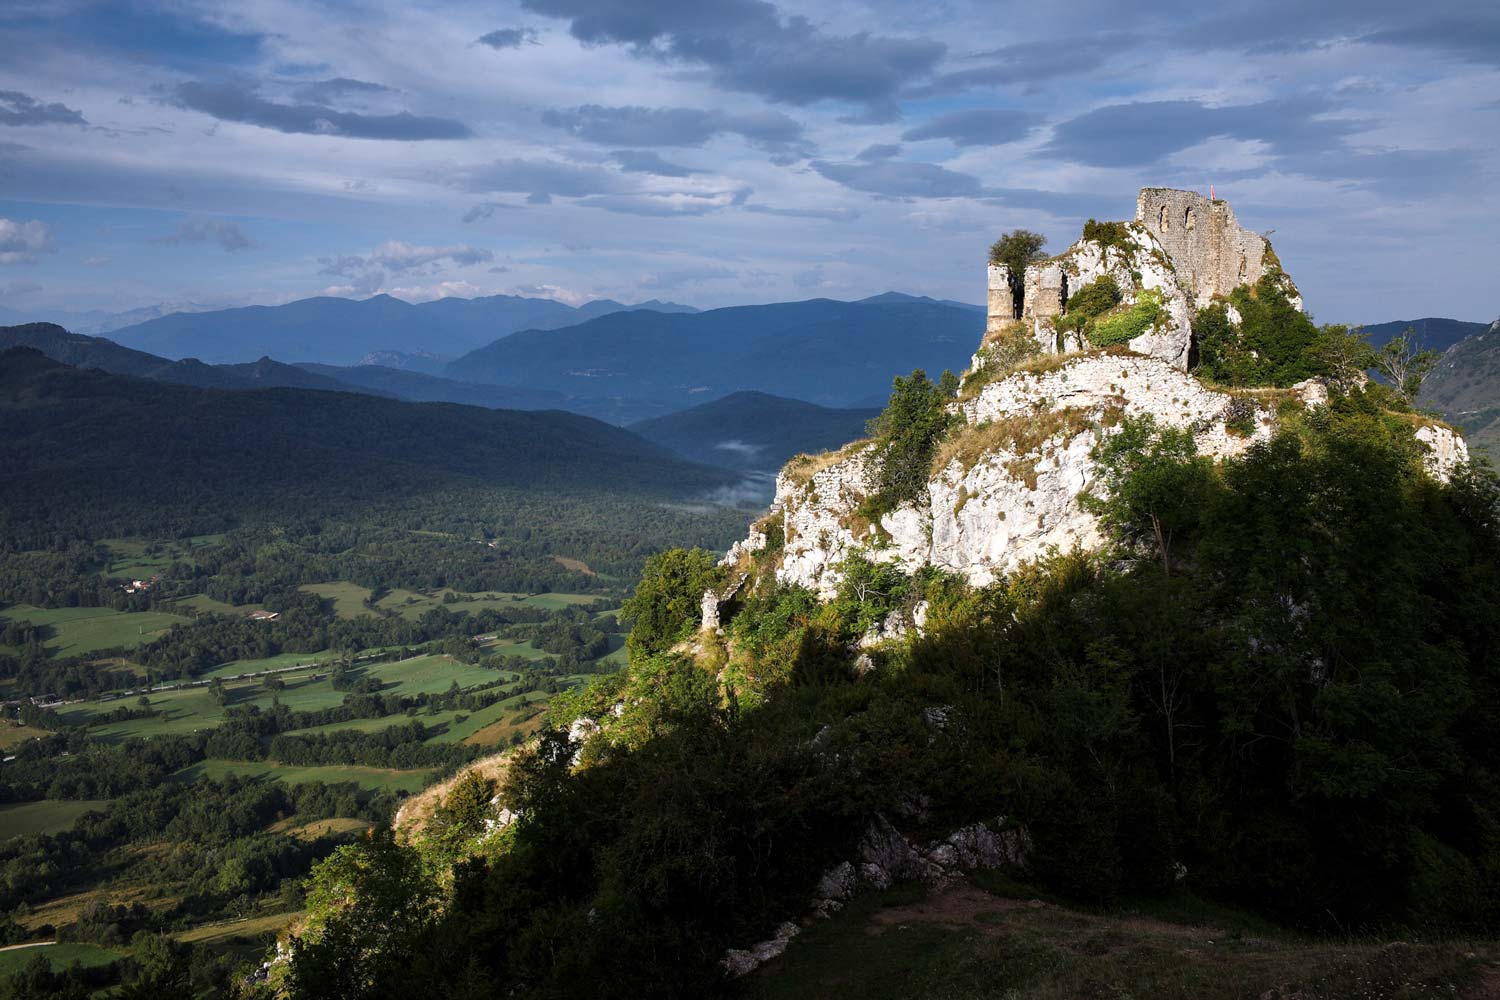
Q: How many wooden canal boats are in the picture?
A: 0